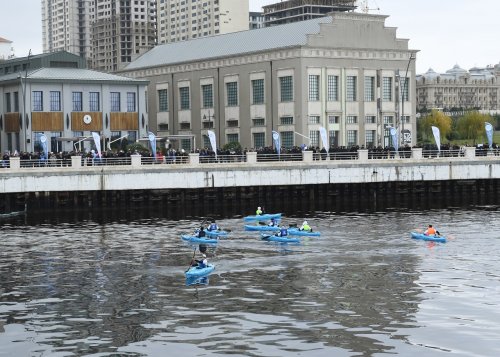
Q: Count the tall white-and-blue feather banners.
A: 9